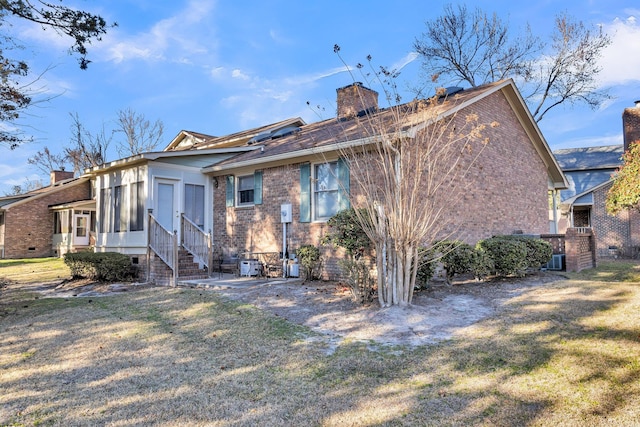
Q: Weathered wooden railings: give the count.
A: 2